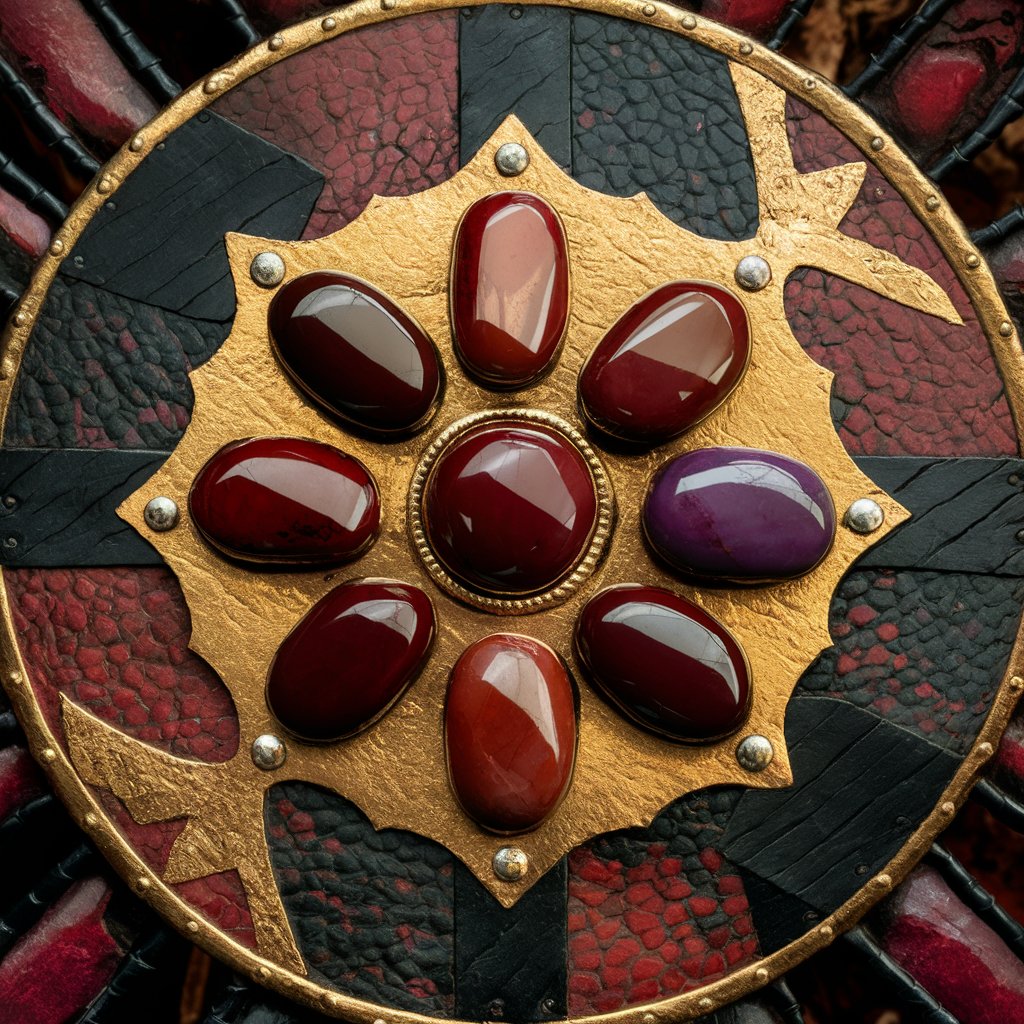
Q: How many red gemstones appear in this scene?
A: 8